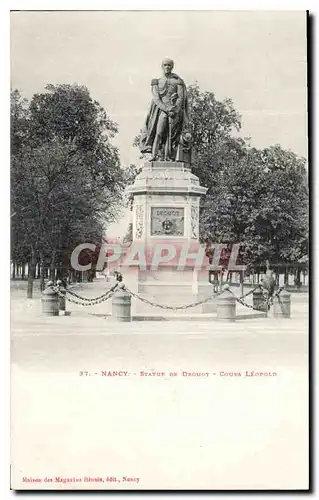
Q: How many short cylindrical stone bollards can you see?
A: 6